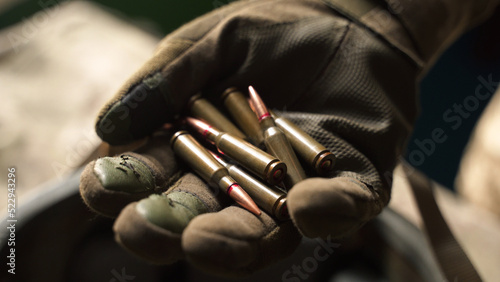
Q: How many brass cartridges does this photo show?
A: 7